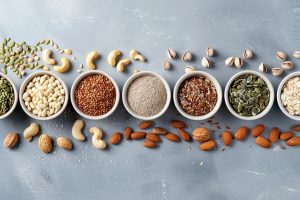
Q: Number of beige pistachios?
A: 14